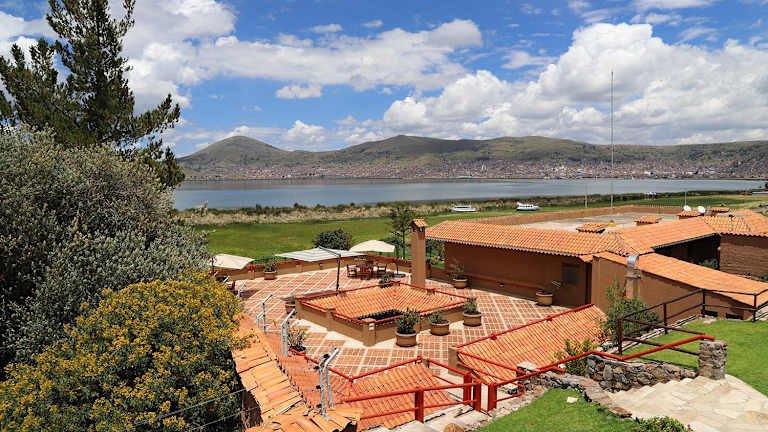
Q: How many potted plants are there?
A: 9